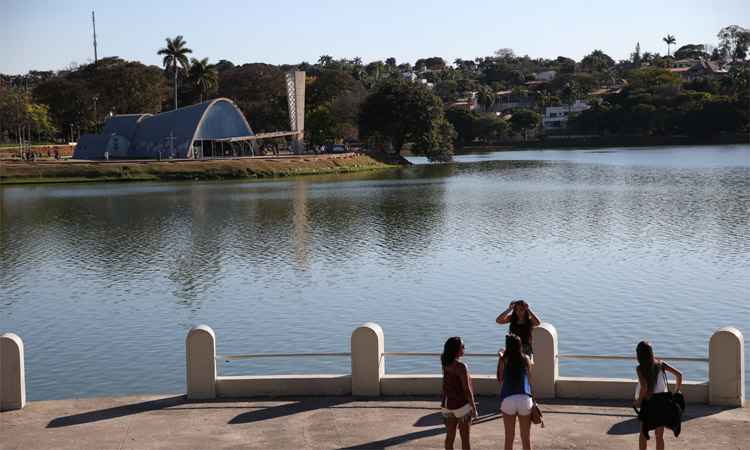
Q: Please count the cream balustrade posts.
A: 5